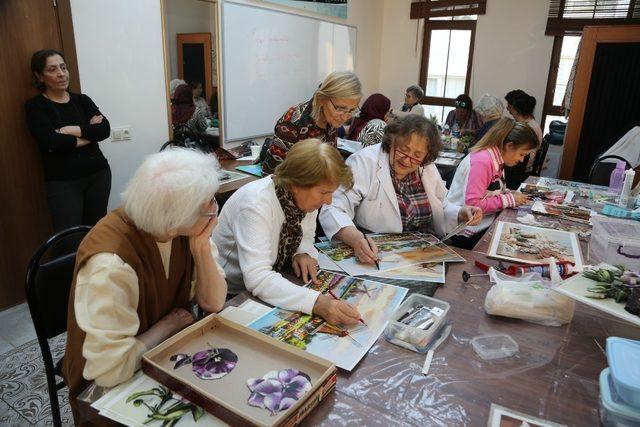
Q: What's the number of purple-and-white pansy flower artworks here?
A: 2